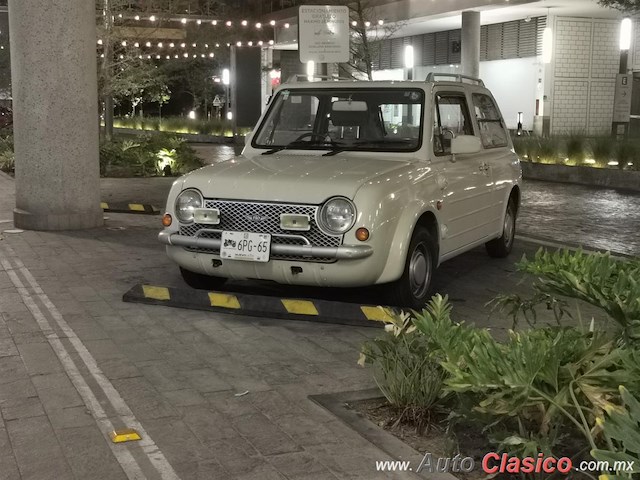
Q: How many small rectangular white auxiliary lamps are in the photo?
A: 2